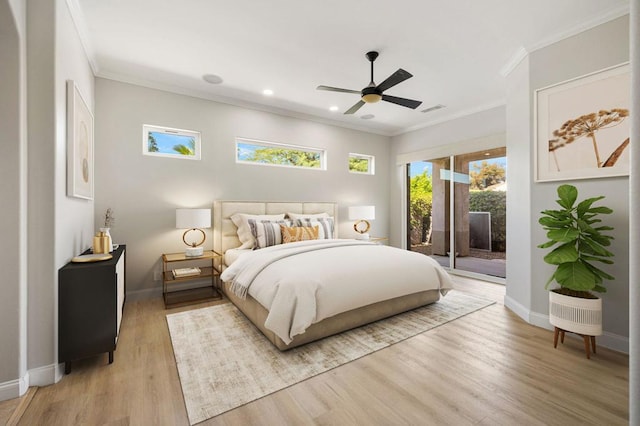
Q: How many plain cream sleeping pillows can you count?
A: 2